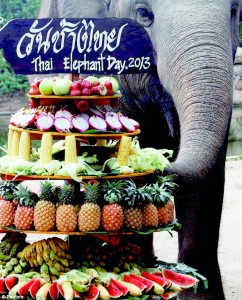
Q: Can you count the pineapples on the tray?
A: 9